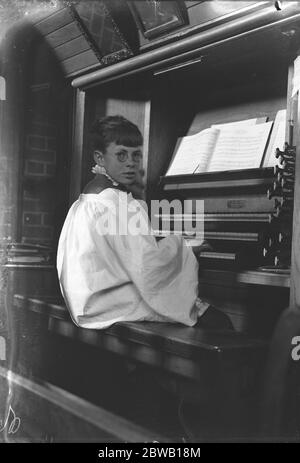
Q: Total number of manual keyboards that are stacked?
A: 3